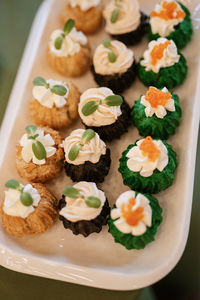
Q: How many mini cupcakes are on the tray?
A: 15